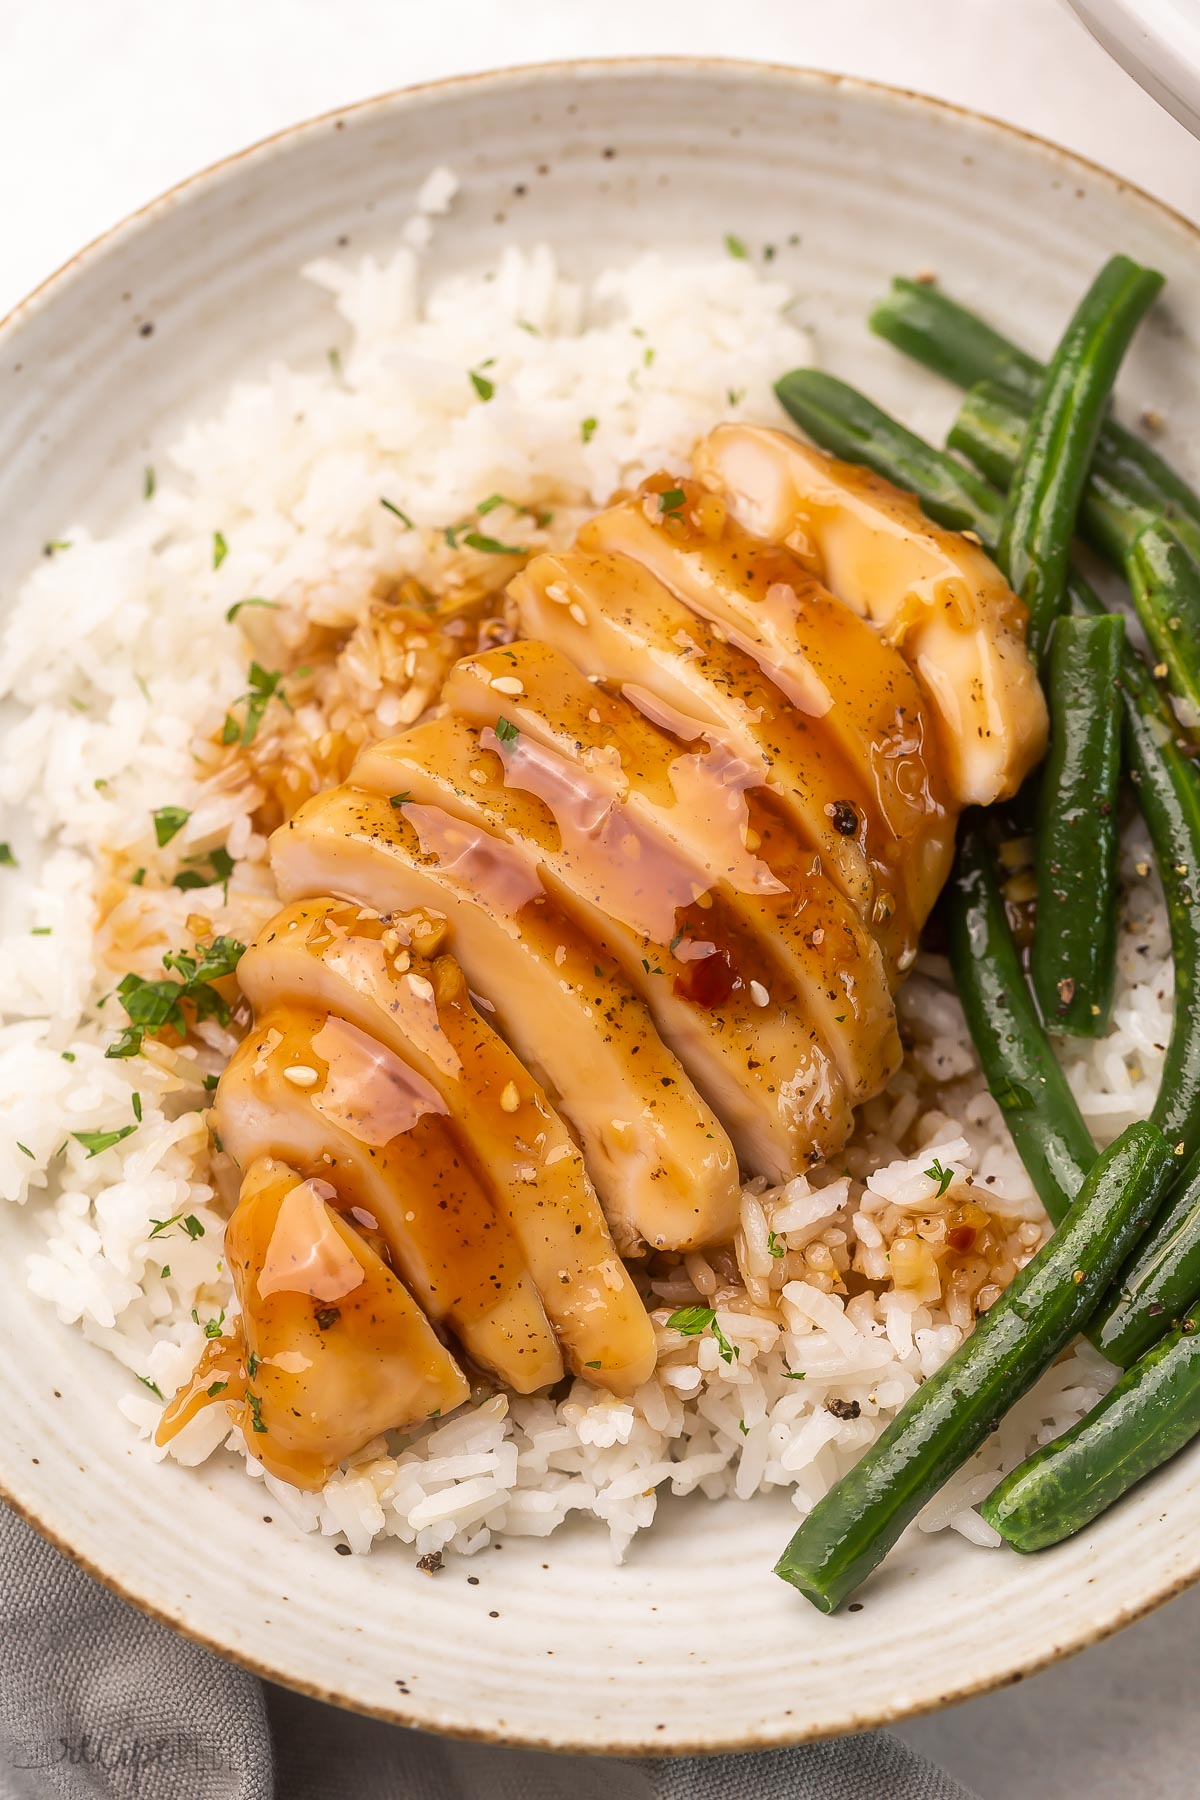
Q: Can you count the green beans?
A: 11